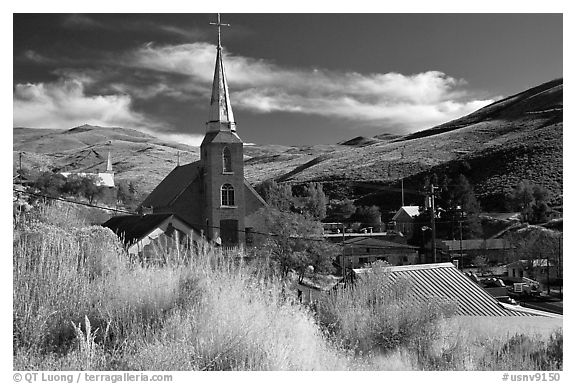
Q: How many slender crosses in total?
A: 2